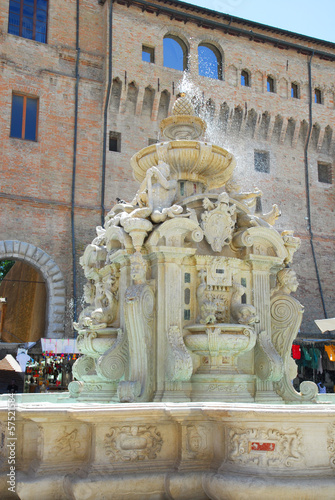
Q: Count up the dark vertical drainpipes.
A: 3